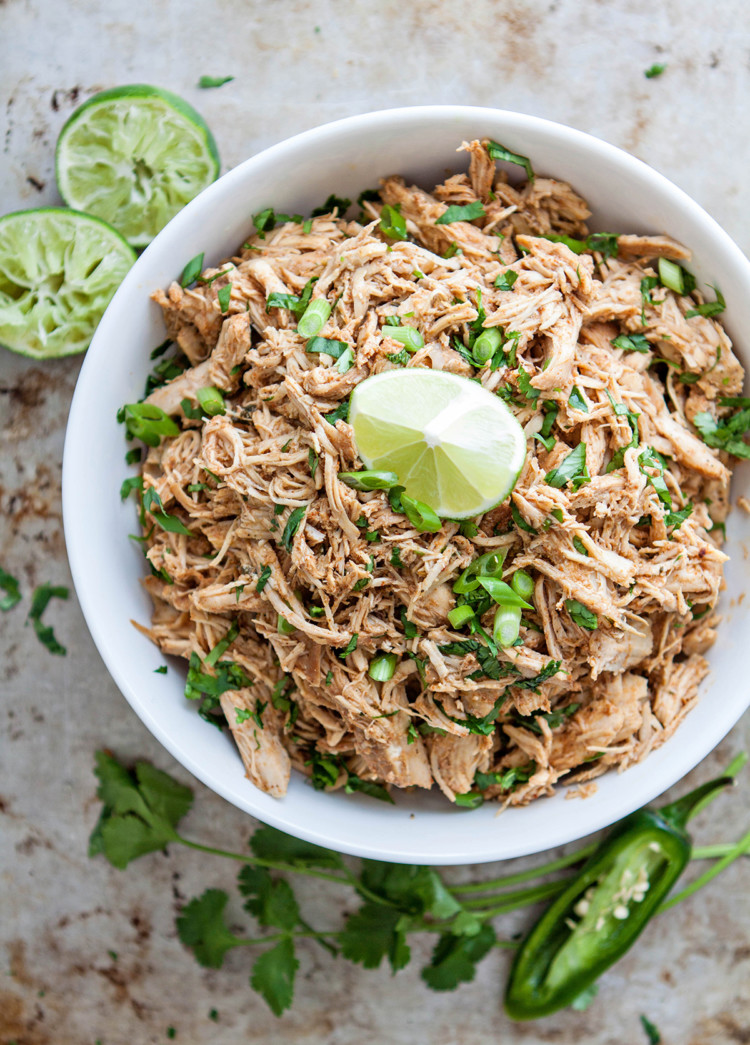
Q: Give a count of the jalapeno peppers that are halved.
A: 1